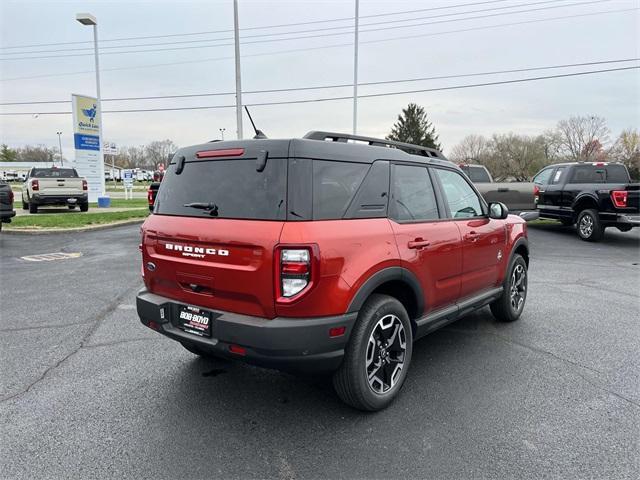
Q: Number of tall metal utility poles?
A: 3